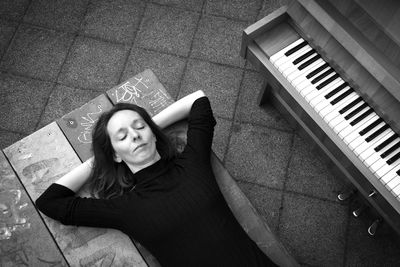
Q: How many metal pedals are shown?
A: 3